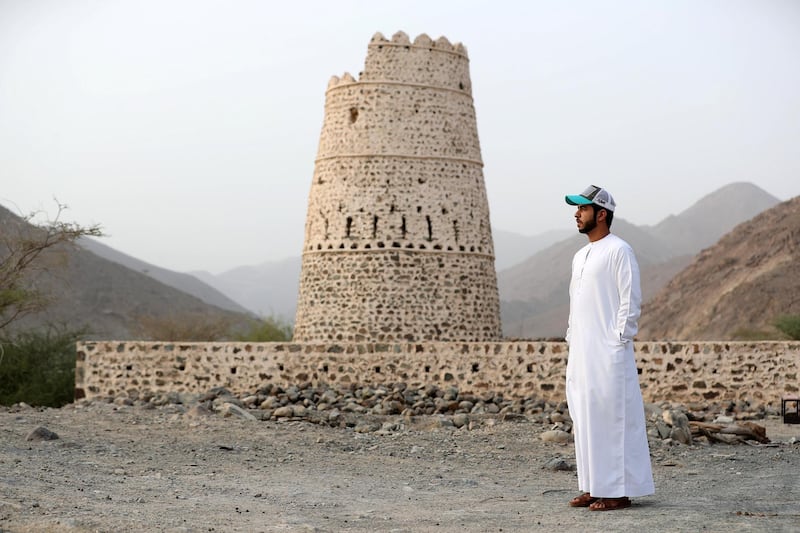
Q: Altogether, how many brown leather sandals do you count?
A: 2